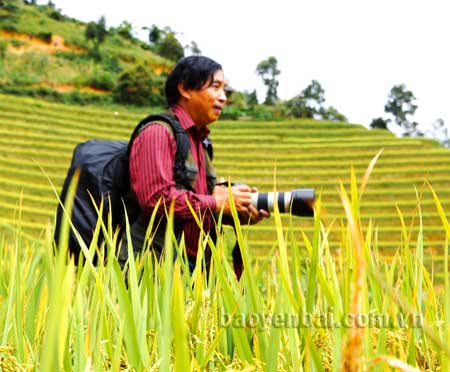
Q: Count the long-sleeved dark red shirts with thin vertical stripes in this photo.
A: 1